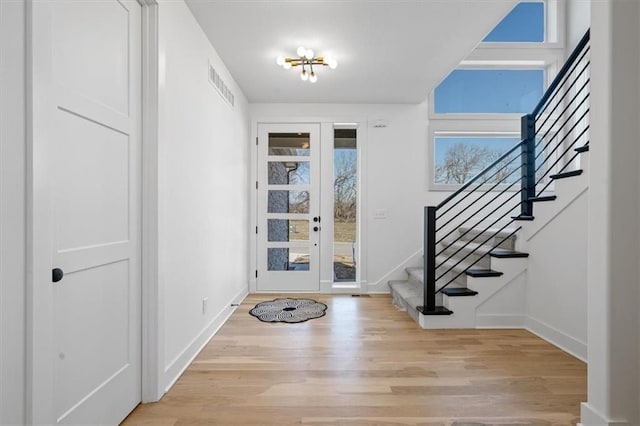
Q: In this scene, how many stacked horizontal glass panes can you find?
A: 5